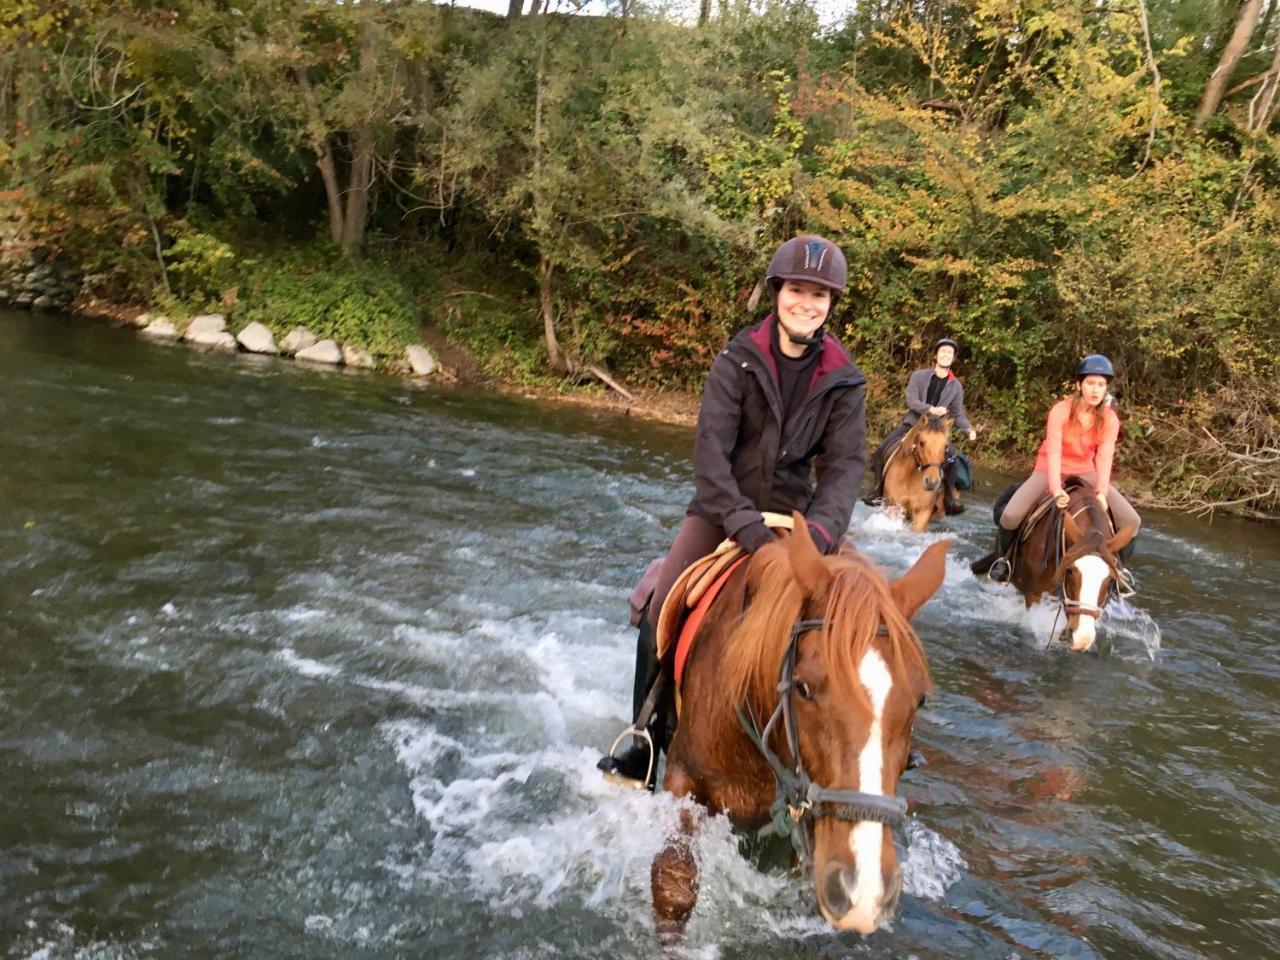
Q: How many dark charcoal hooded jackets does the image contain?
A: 1